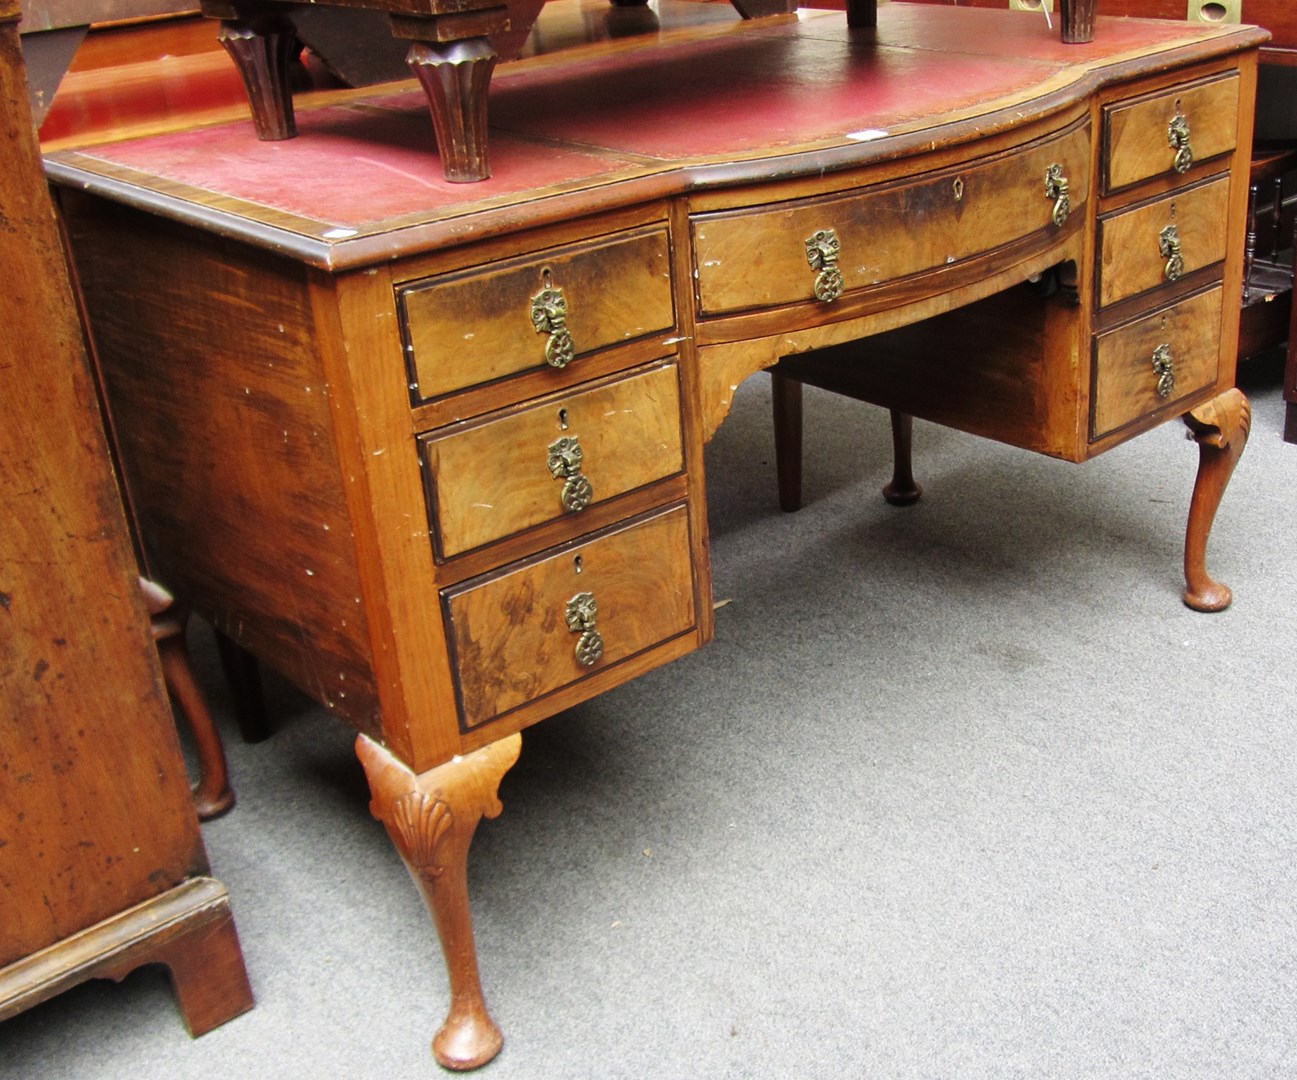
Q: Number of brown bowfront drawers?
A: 1